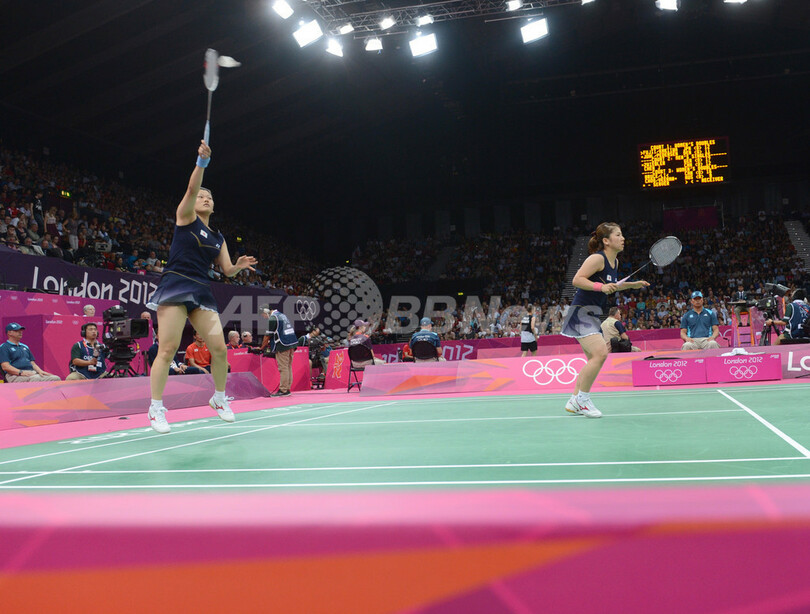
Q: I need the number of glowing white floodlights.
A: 13